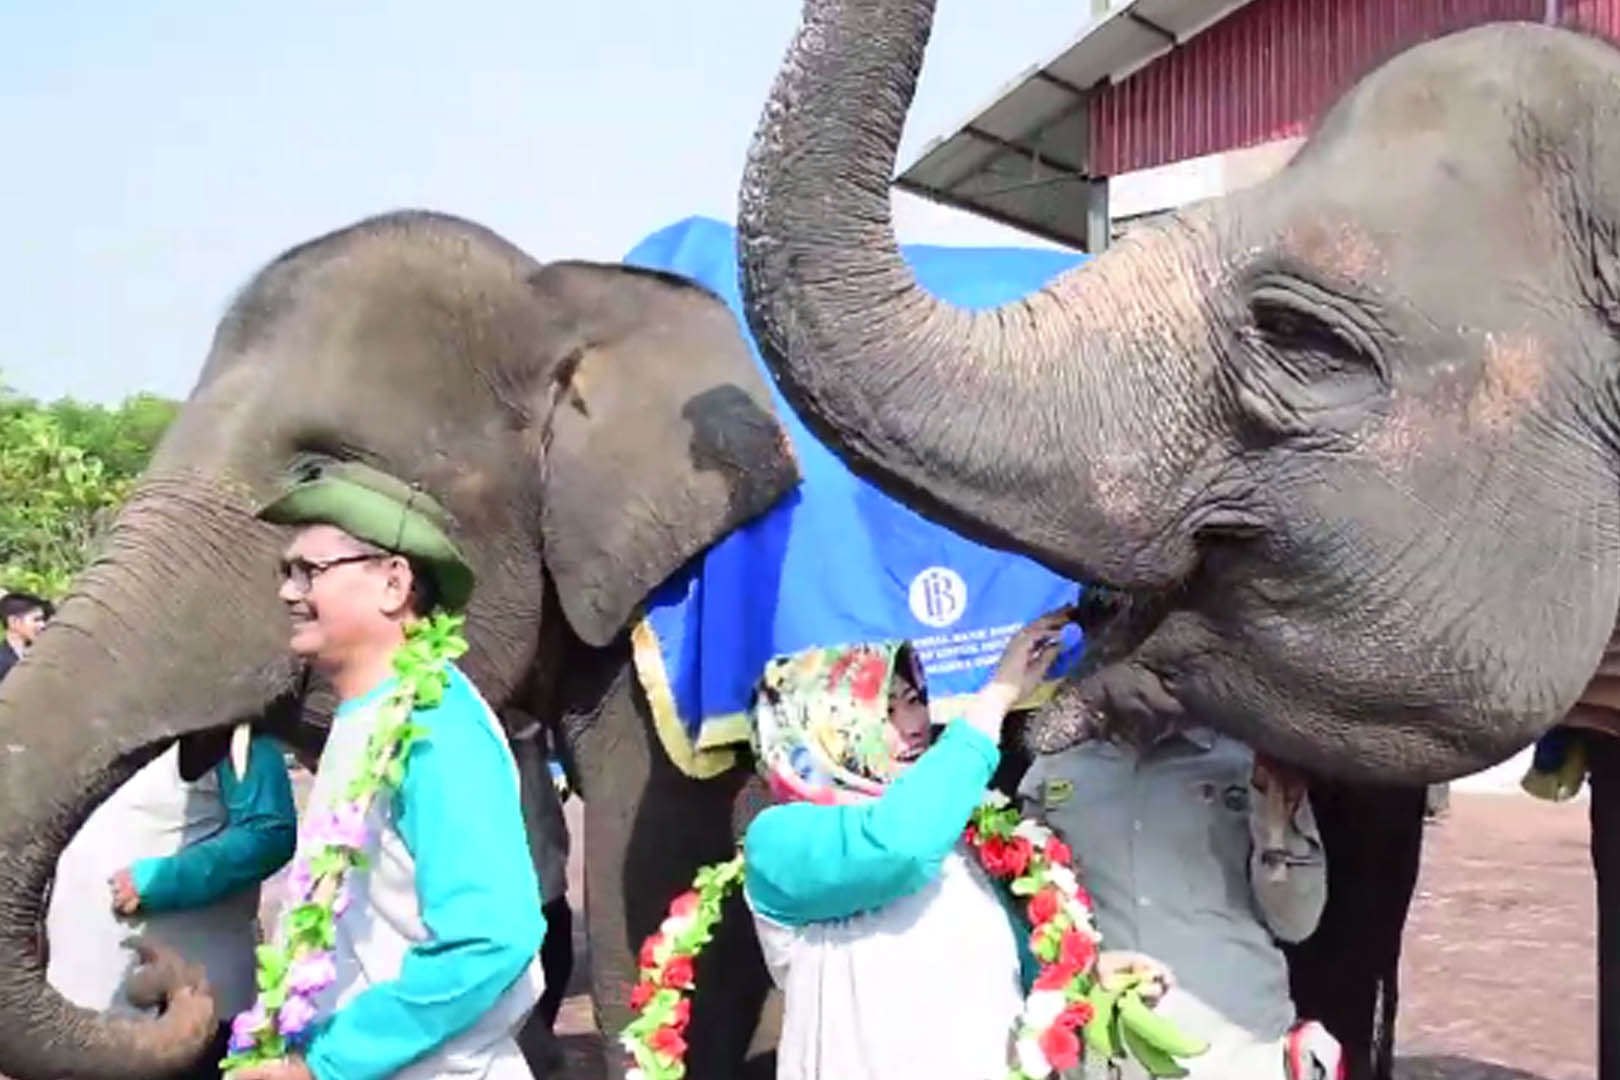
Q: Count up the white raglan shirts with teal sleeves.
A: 3